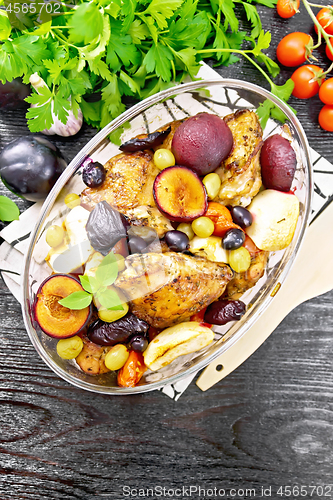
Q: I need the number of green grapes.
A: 11